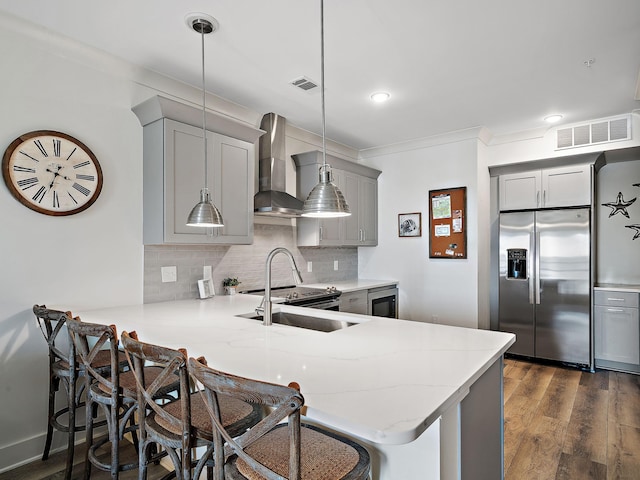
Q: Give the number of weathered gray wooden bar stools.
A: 4